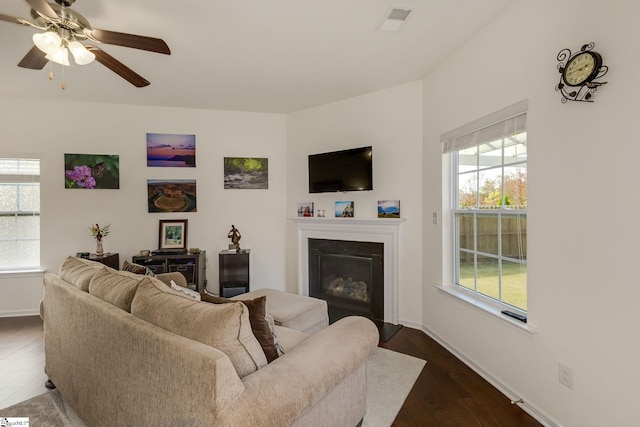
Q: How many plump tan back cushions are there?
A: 3